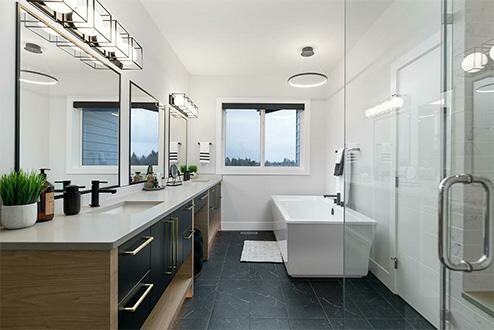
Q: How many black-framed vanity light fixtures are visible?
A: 2